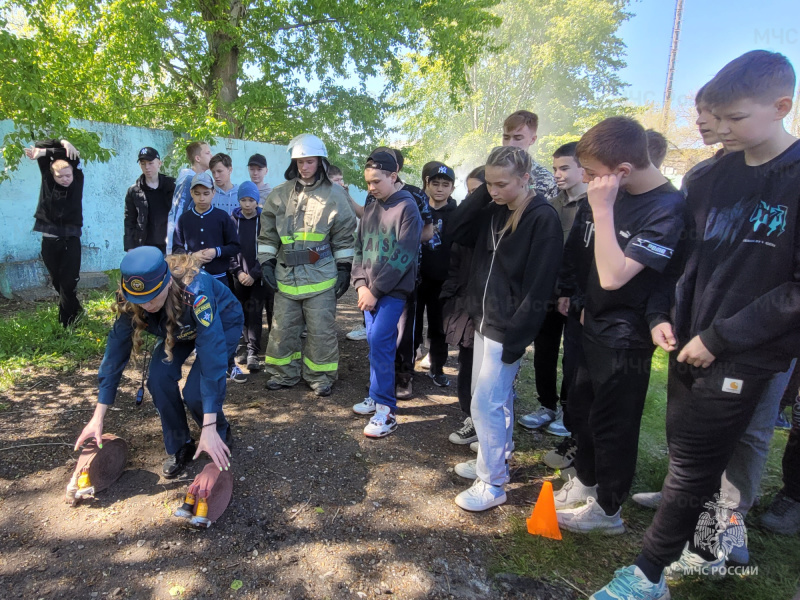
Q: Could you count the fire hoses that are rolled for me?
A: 2